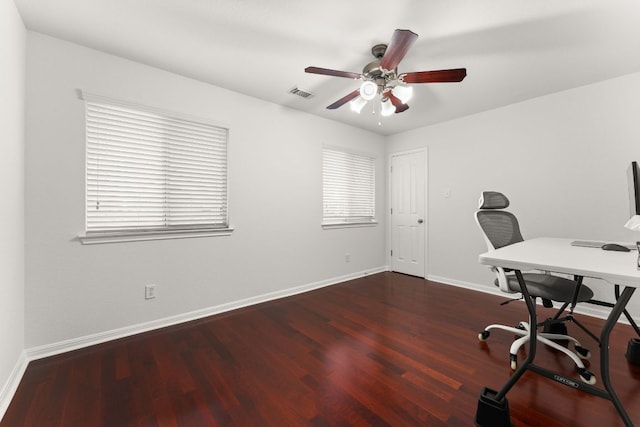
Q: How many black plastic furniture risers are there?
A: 3